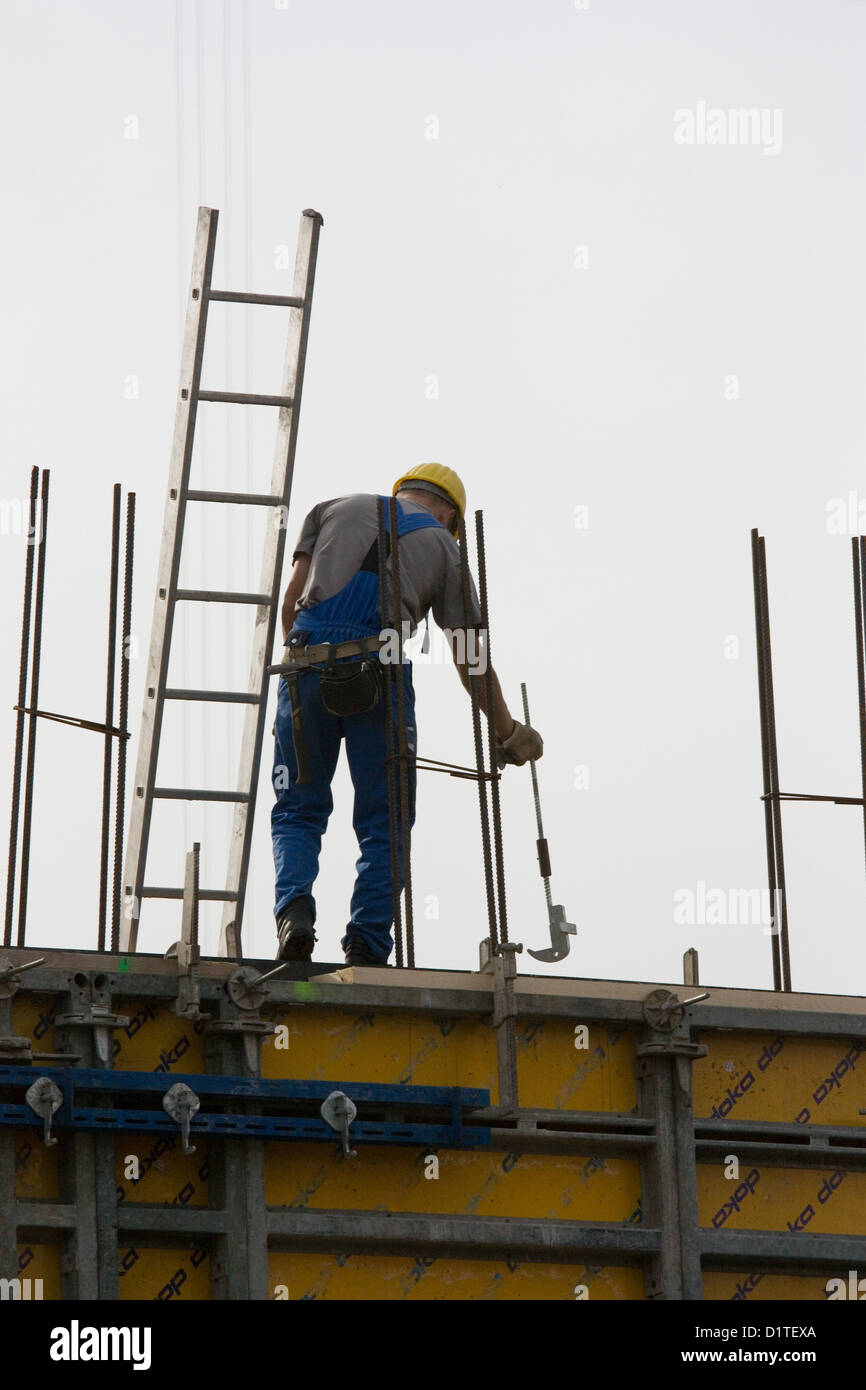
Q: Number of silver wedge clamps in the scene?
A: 3